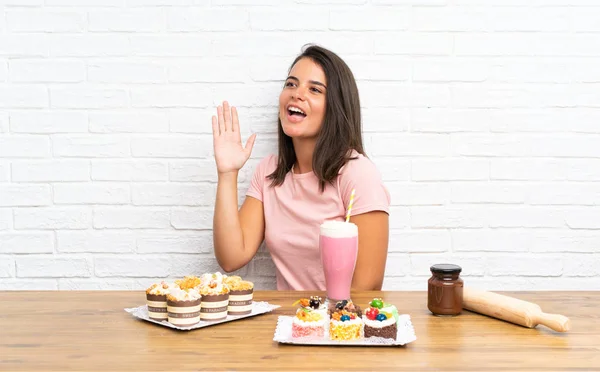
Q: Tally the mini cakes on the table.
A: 12